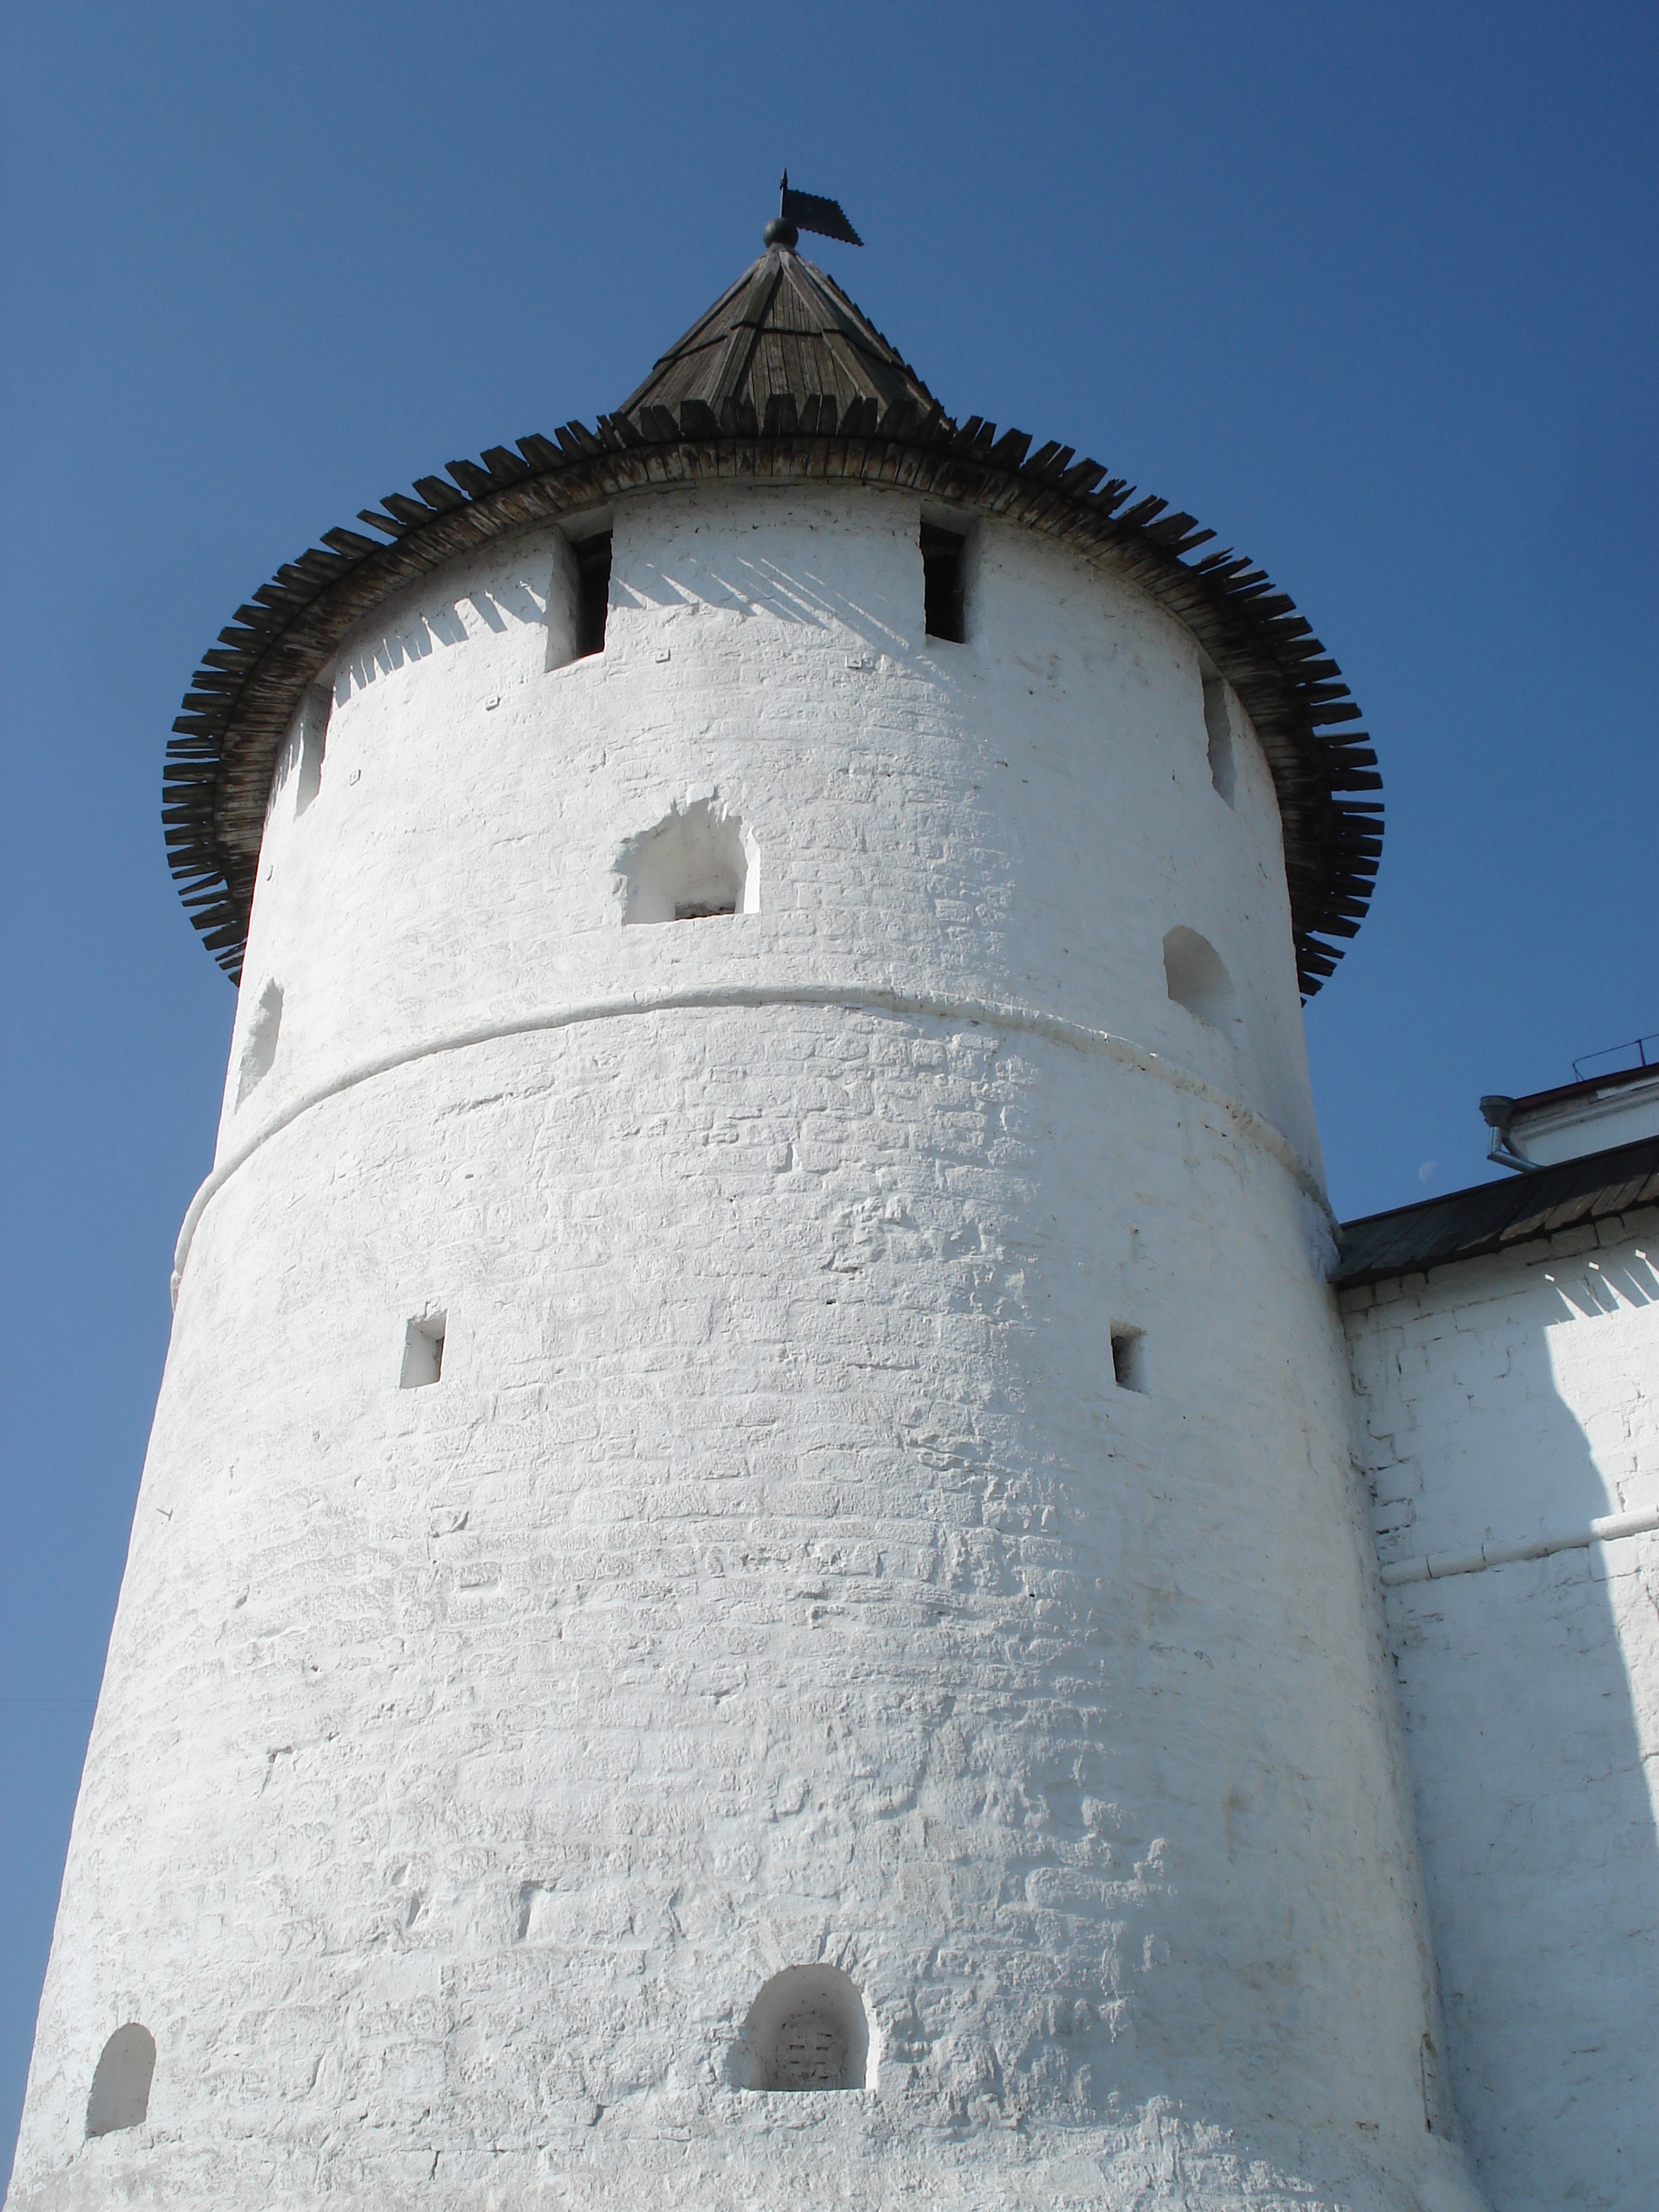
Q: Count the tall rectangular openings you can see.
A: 4